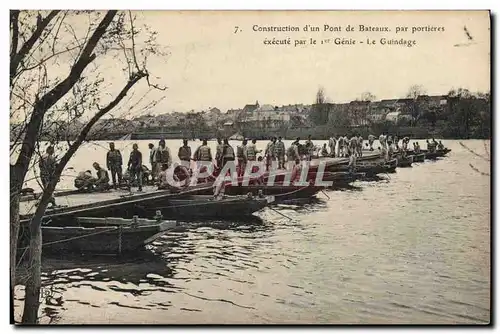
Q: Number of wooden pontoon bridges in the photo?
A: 1